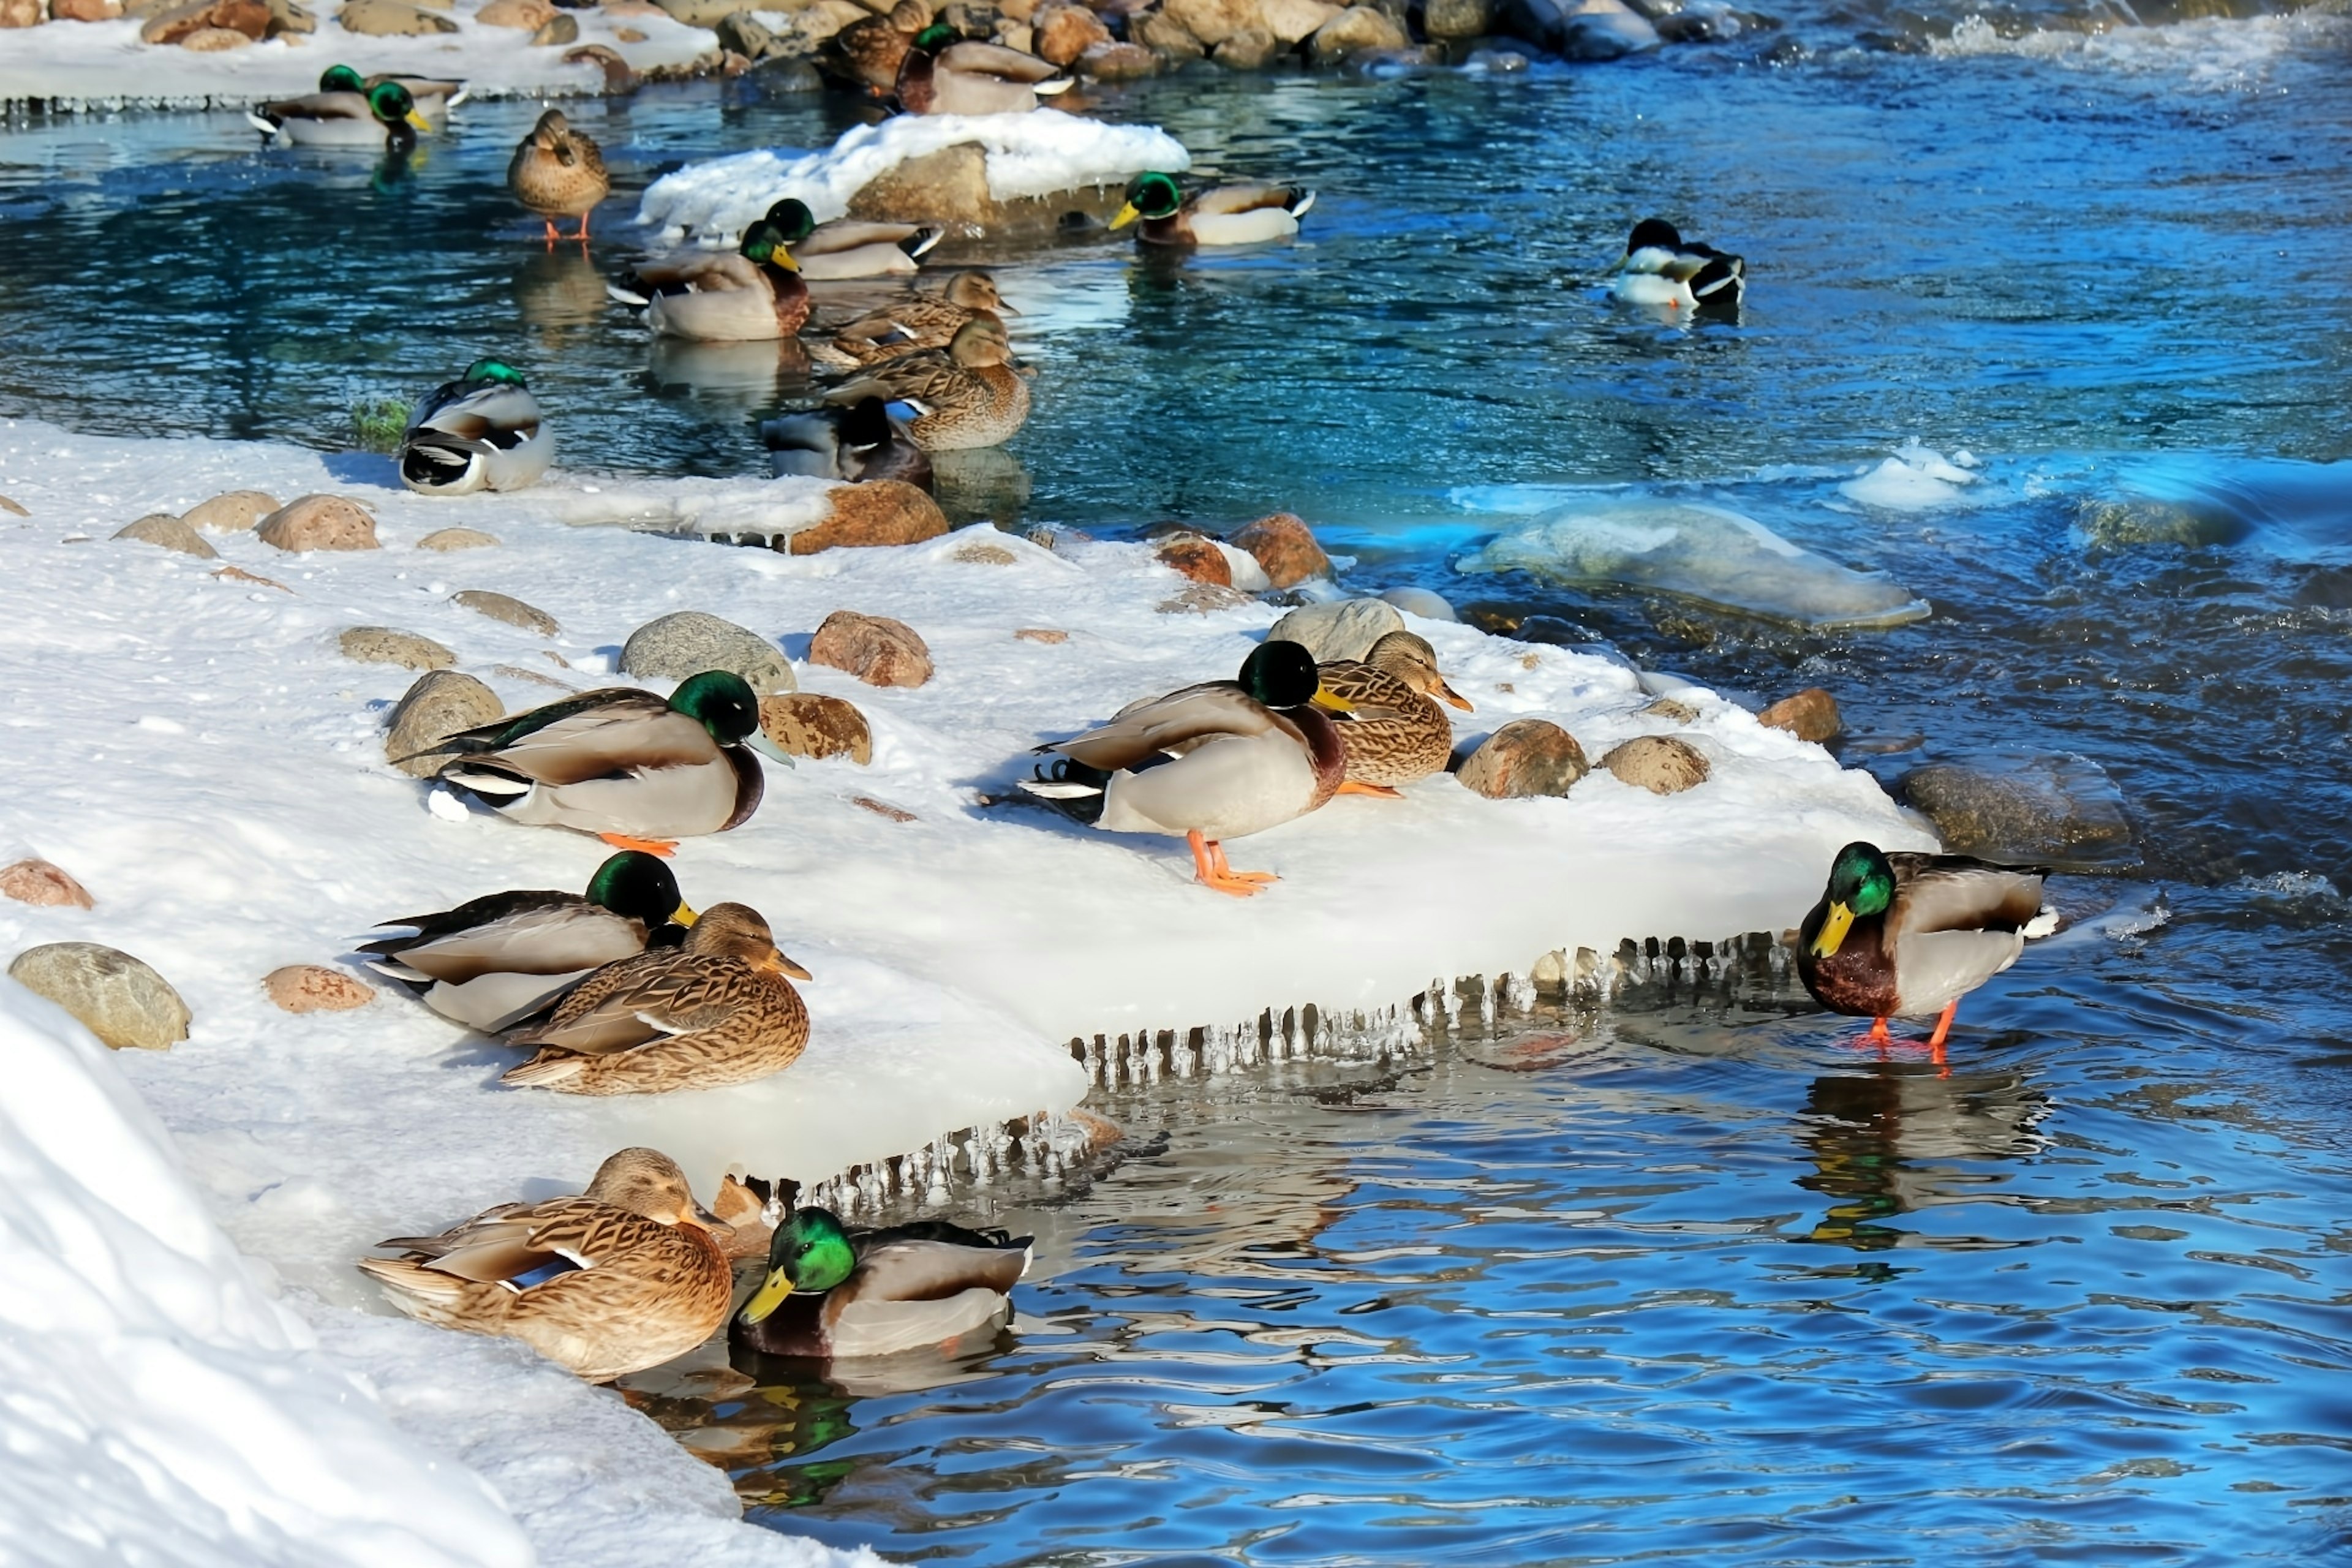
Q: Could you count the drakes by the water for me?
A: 14